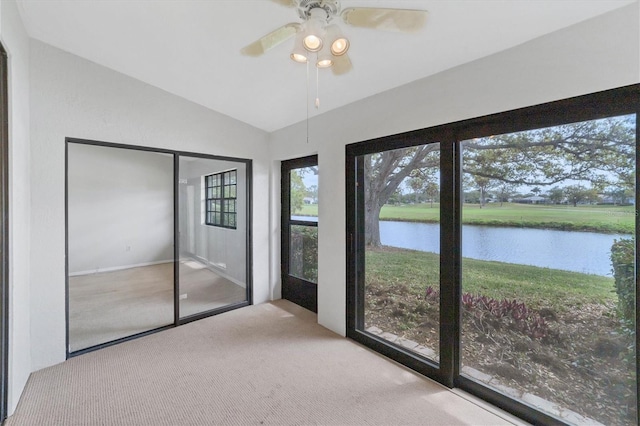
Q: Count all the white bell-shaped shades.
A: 4